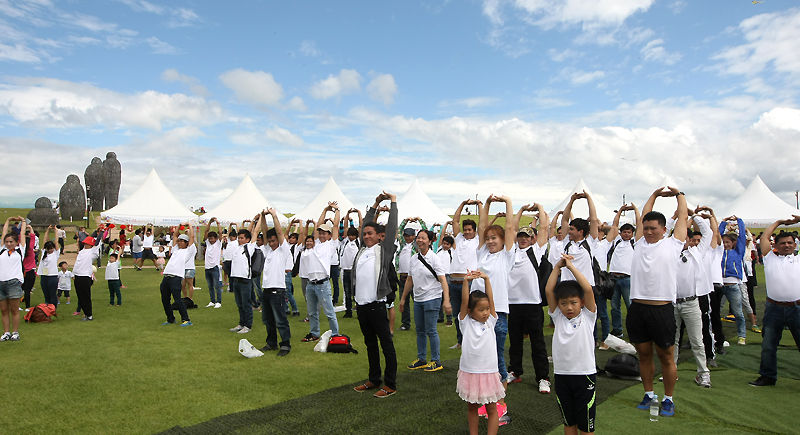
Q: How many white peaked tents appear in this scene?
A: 7